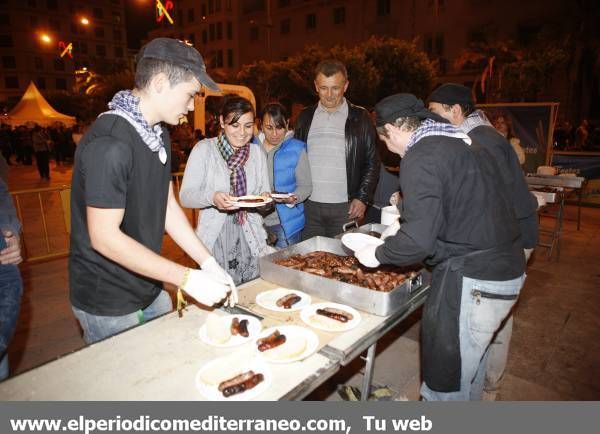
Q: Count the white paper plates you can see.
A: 8